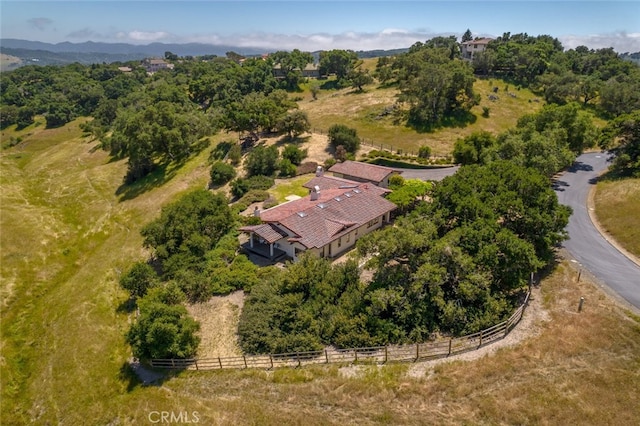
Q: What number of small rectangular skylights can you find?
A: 5